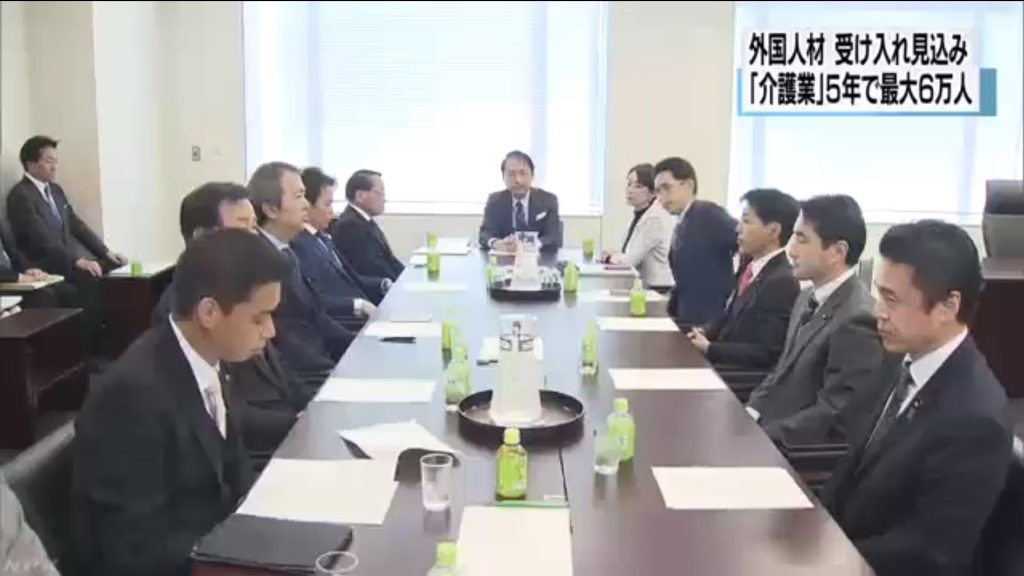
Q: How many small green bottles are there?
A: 13